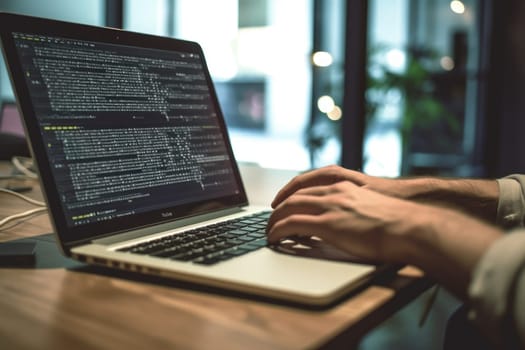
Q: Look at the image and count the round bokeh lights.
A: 5